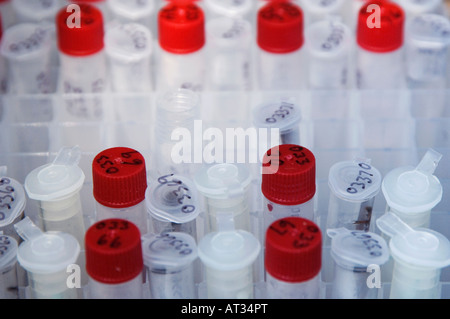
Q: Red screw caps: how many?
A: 8